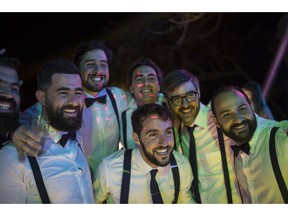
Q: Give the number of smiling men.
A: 7